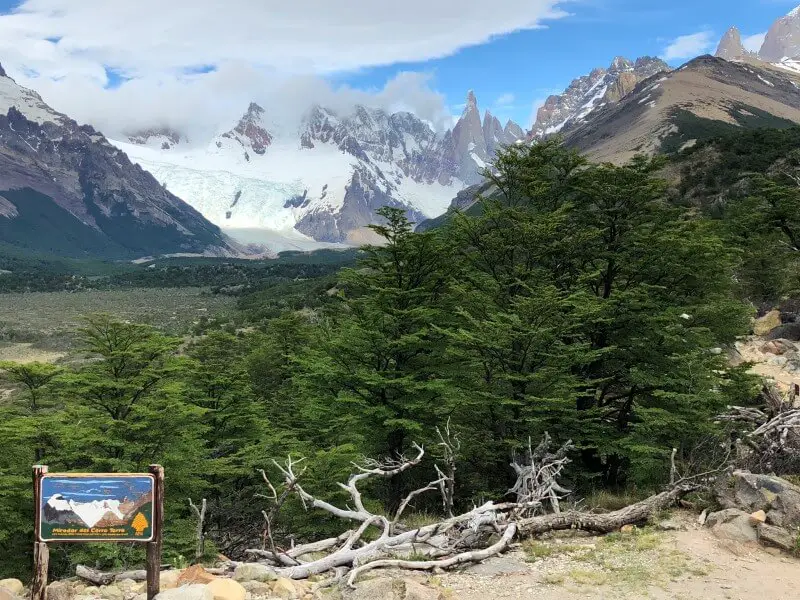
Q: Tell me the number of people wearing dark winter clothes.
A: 0